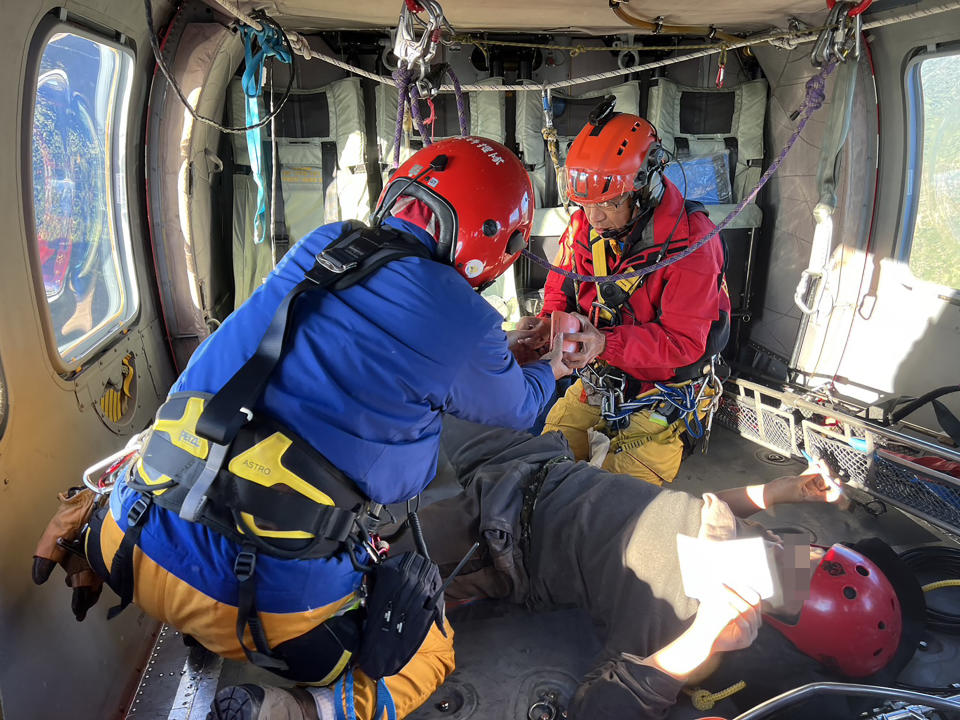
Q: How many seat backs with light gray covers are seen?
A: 4